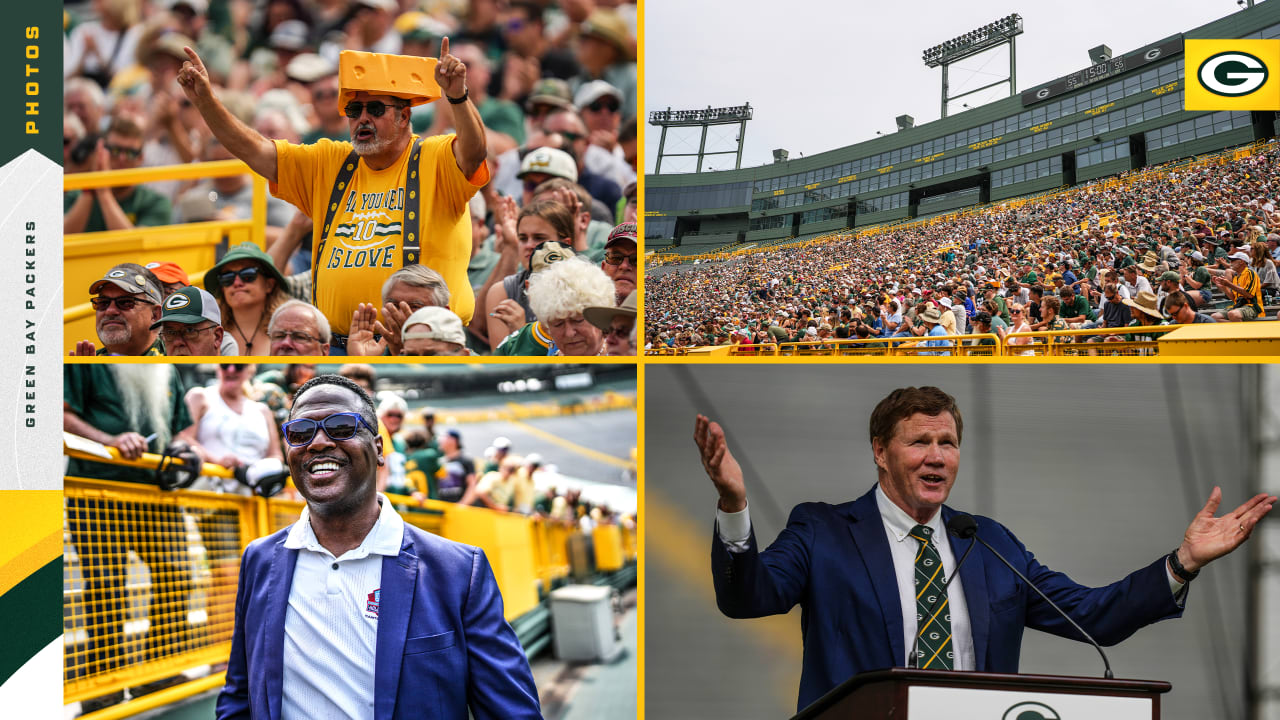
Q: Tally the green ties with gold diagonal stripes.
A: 1